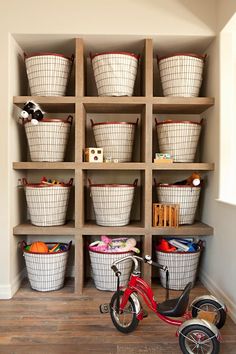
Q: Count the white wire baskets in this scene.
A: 12